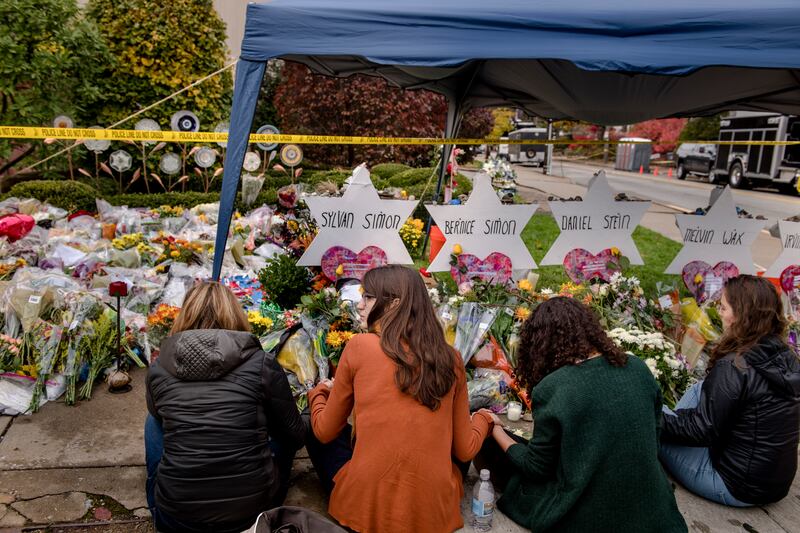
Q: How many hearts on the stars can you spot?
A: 5